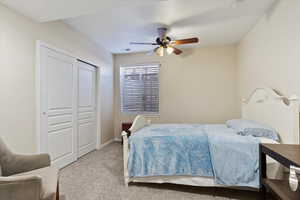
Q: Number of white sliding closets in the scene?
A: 1